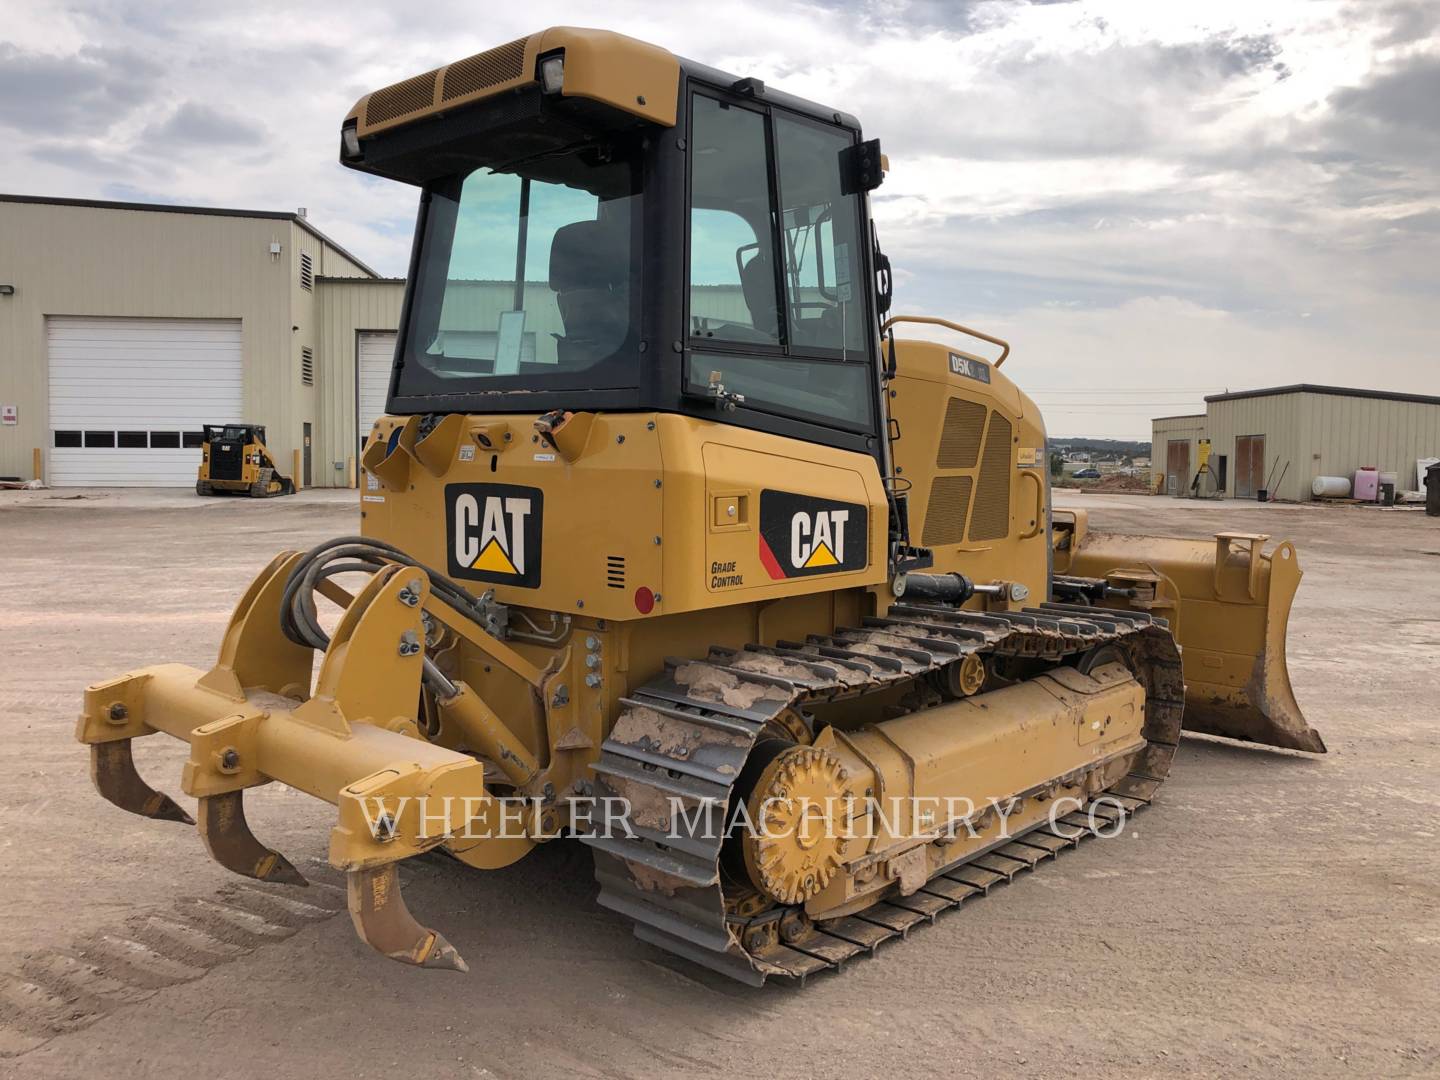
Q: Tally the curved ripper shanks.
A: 3